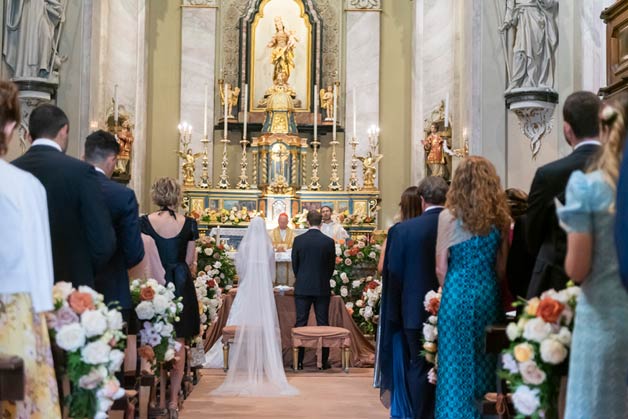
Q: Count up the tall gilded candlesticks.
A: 6